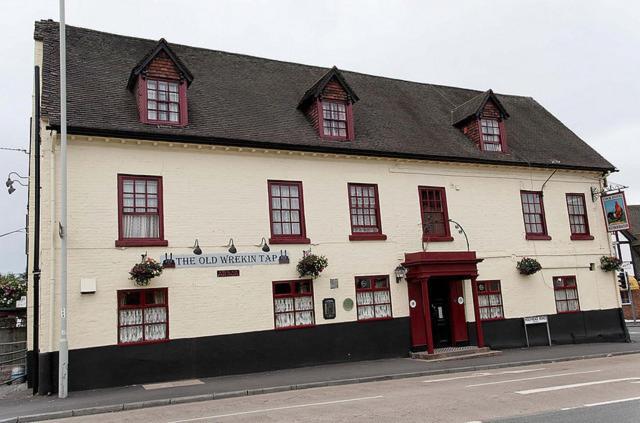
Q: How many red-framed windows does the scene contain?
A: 14